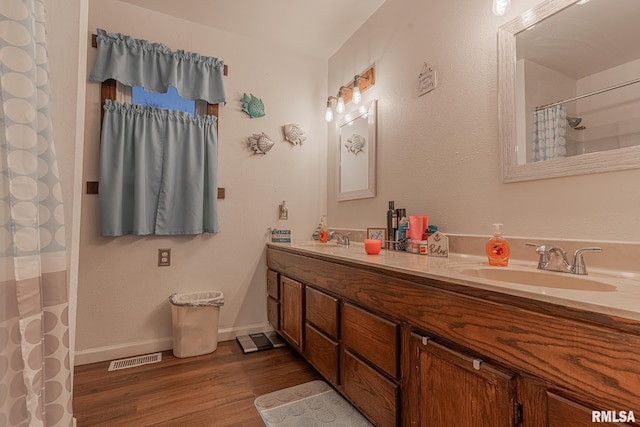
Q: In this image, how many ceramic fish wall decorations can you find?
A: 3